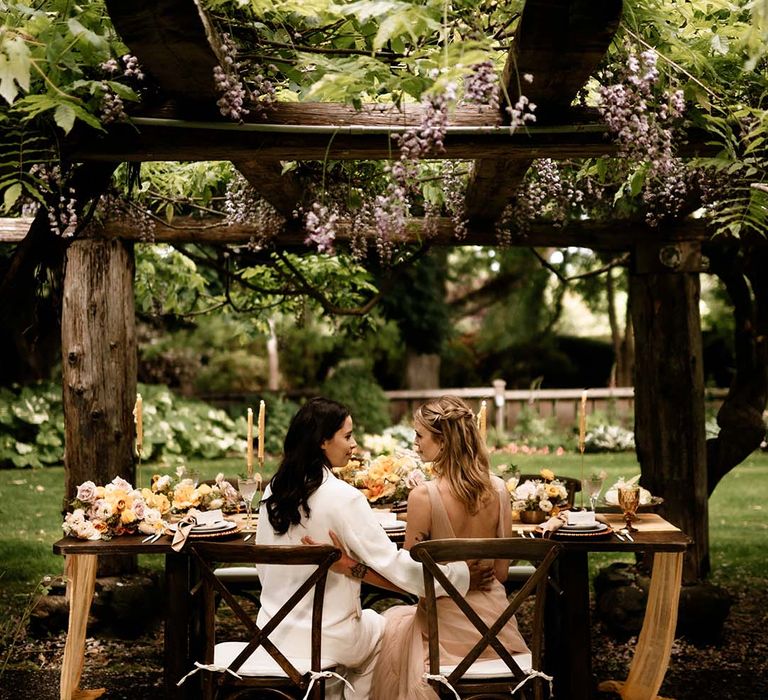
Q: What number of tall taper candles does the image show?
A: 5